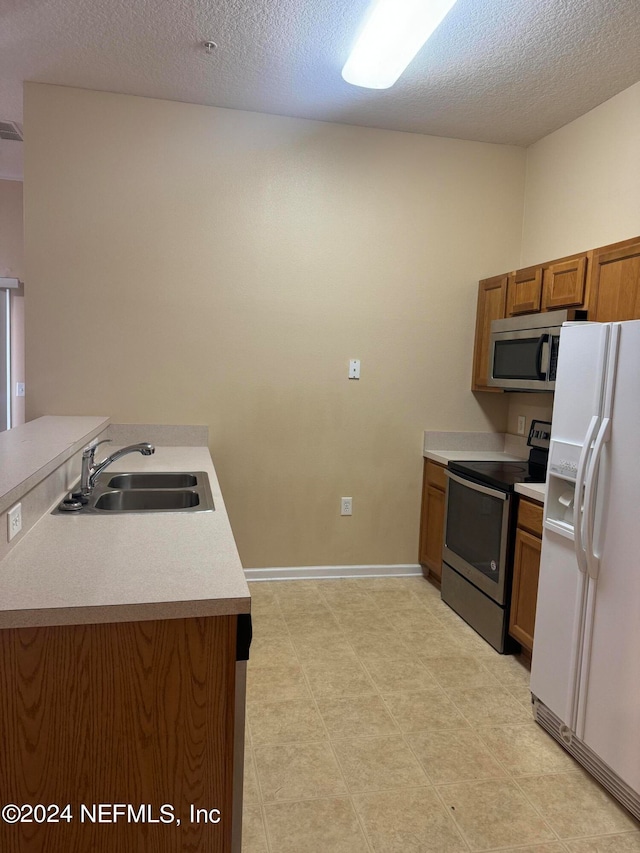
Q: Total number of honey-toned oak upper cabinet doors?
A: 4